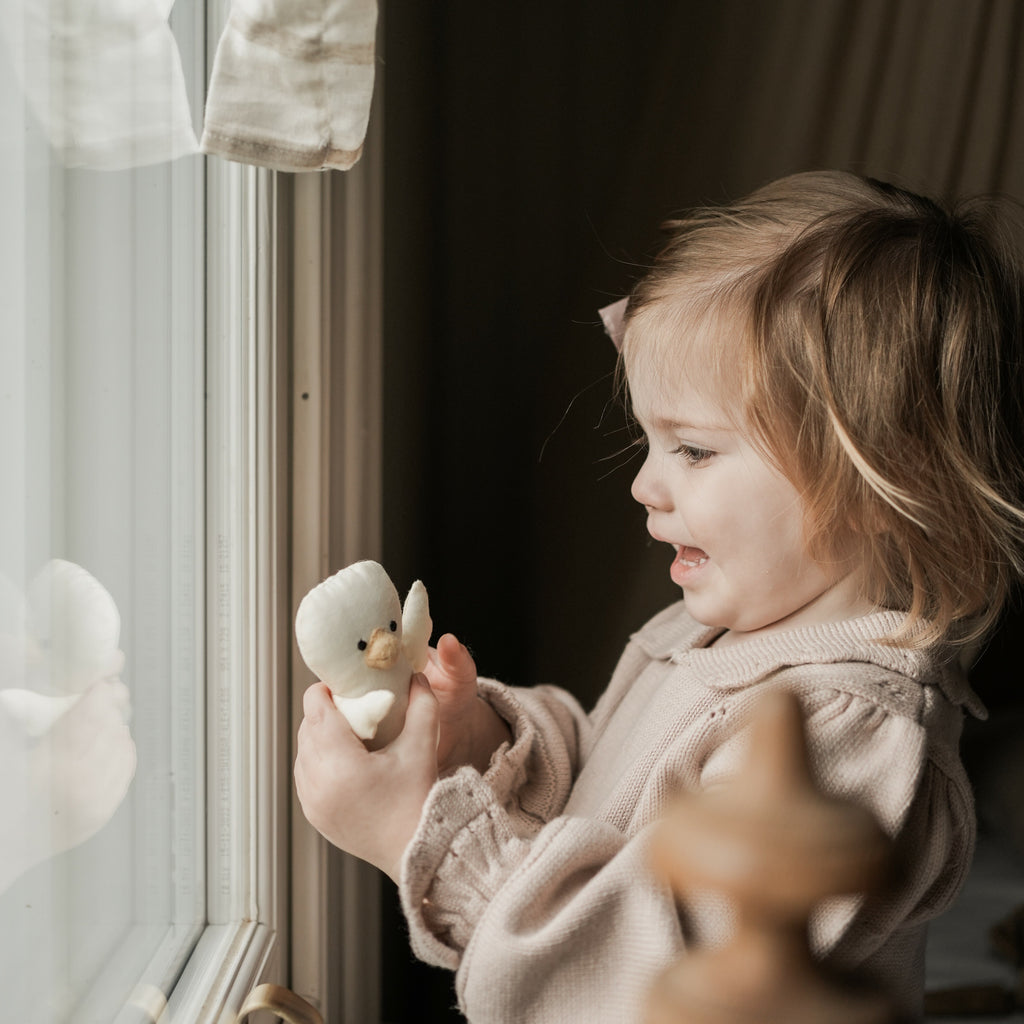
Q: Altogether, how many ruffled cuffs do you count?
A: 2